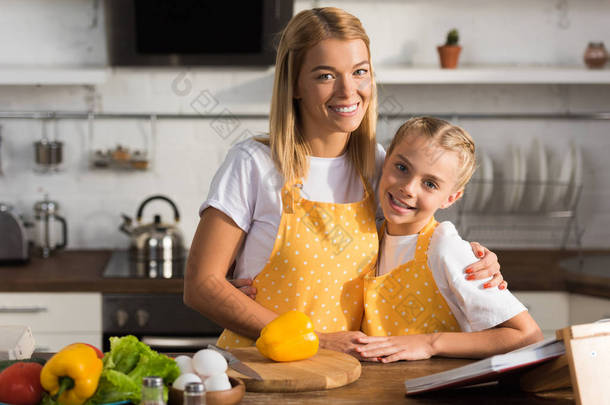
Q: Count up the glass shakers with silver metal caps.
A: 2